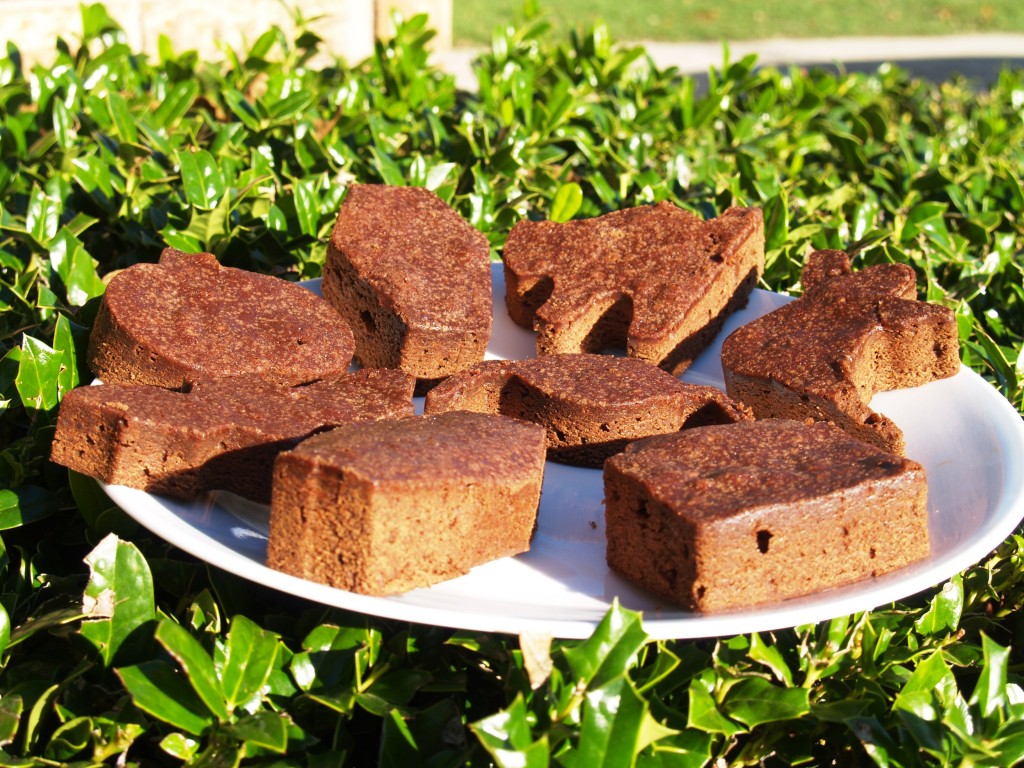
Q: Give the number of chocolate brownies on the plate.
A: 8